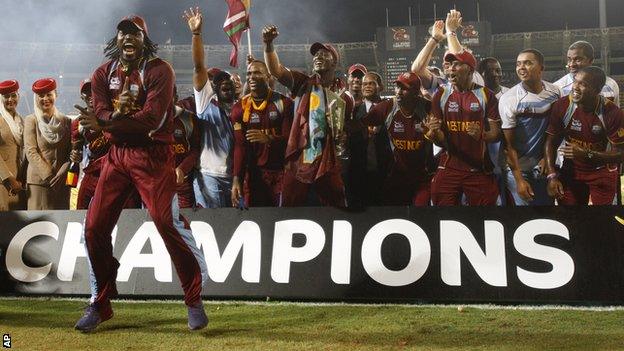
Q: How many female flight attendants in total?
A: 2